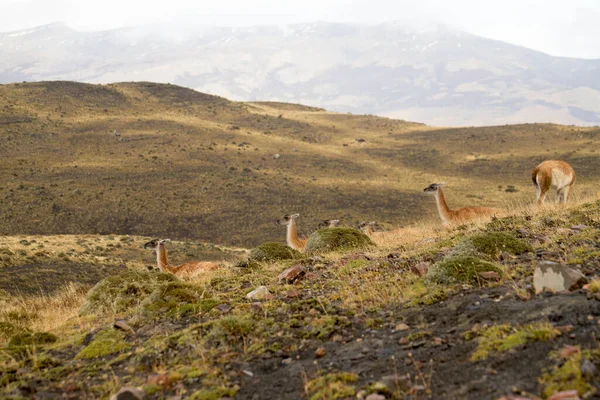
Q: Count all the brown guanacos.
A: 6